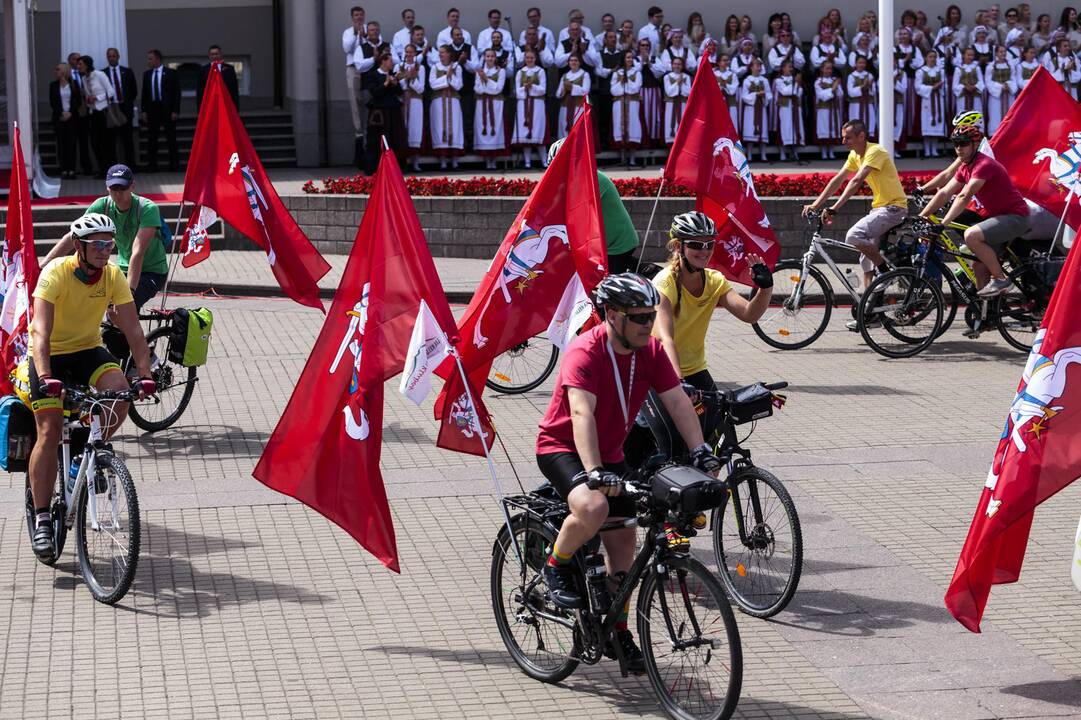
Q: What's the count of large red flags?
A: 7